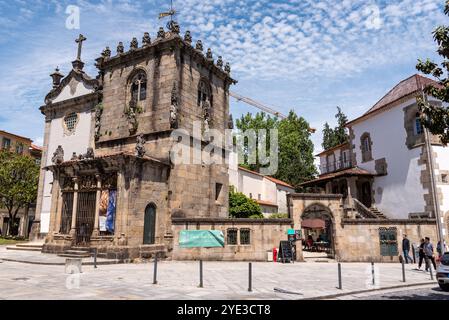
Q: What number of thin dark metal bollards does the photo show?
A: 8